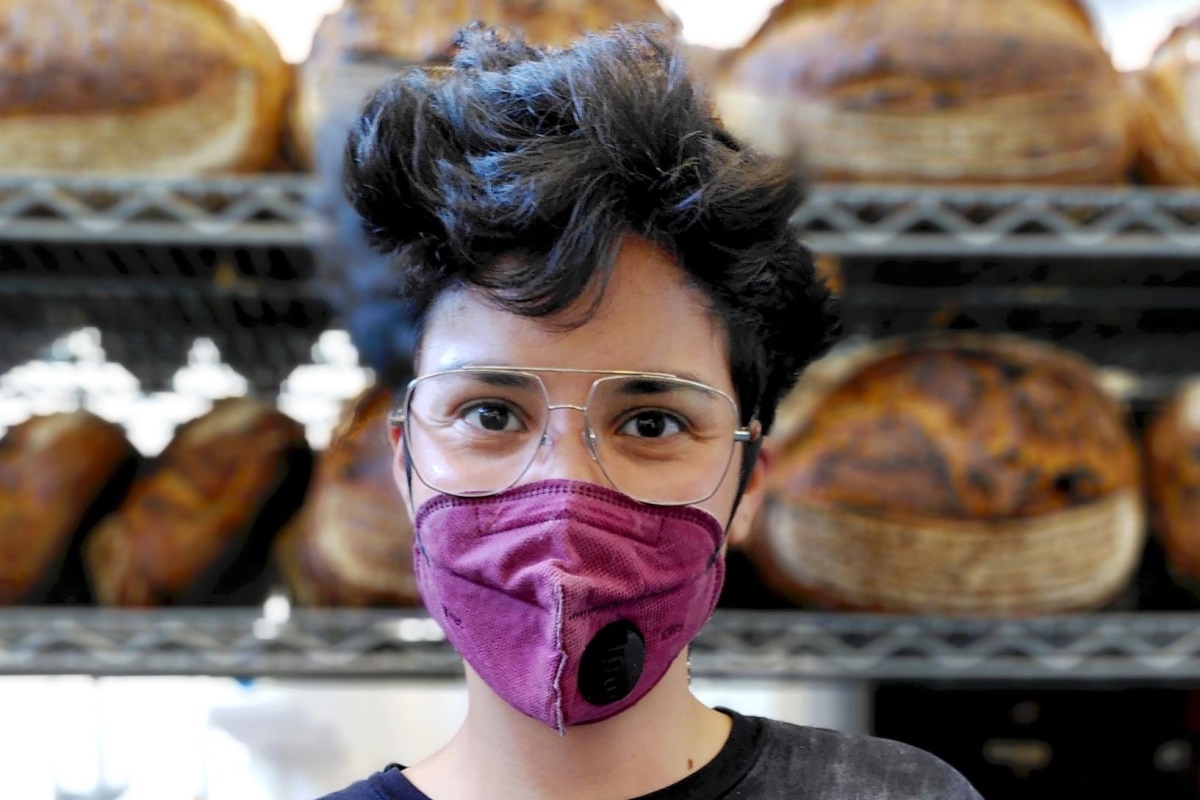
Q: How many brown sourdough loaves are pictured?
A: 9